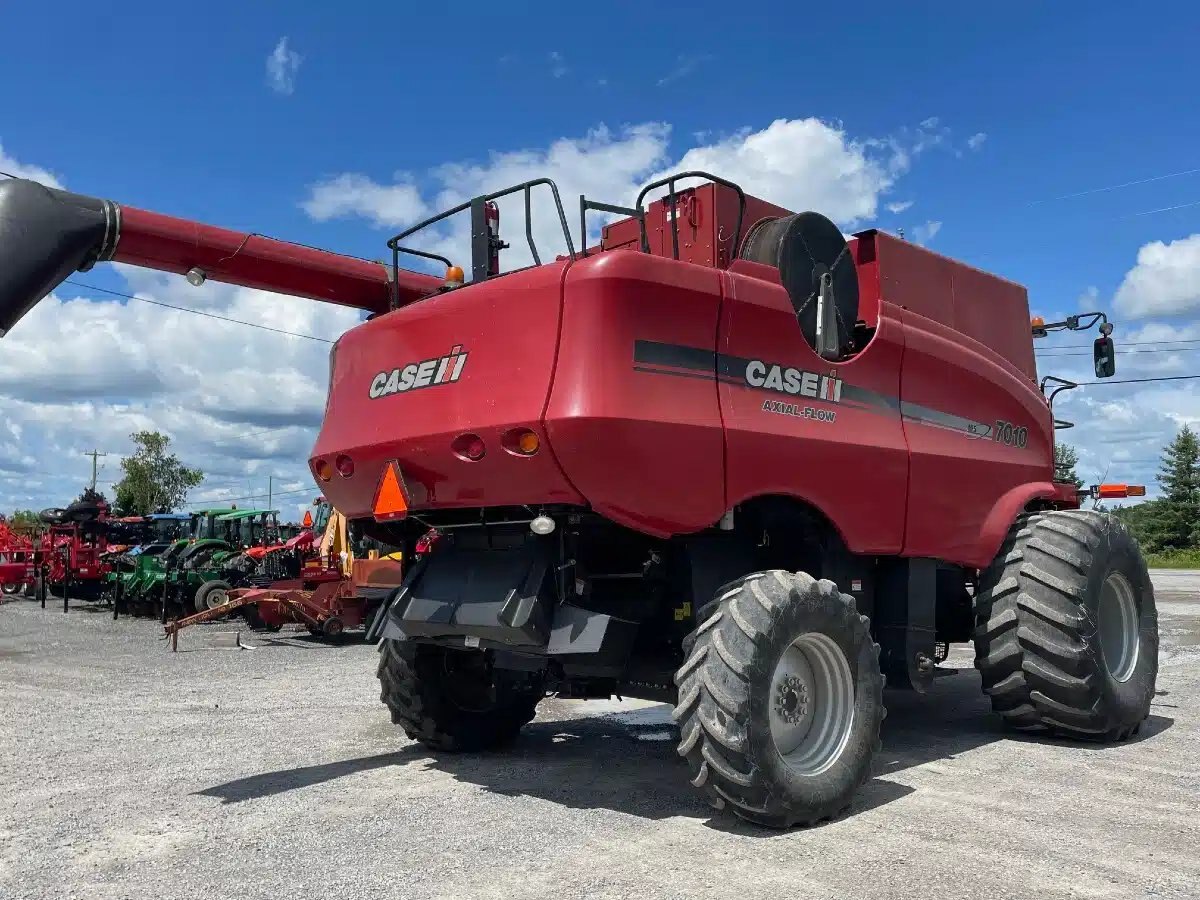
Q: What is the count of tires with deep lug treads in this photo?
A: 3